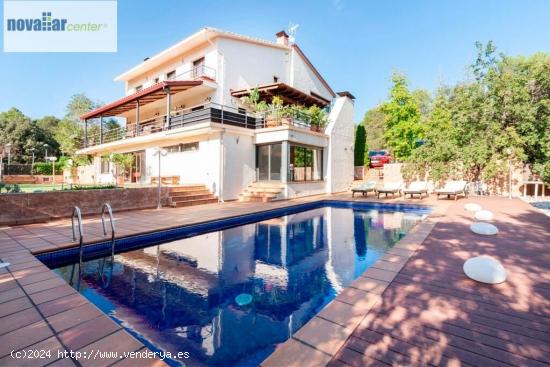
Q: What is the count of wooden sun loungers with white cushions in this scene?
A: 4